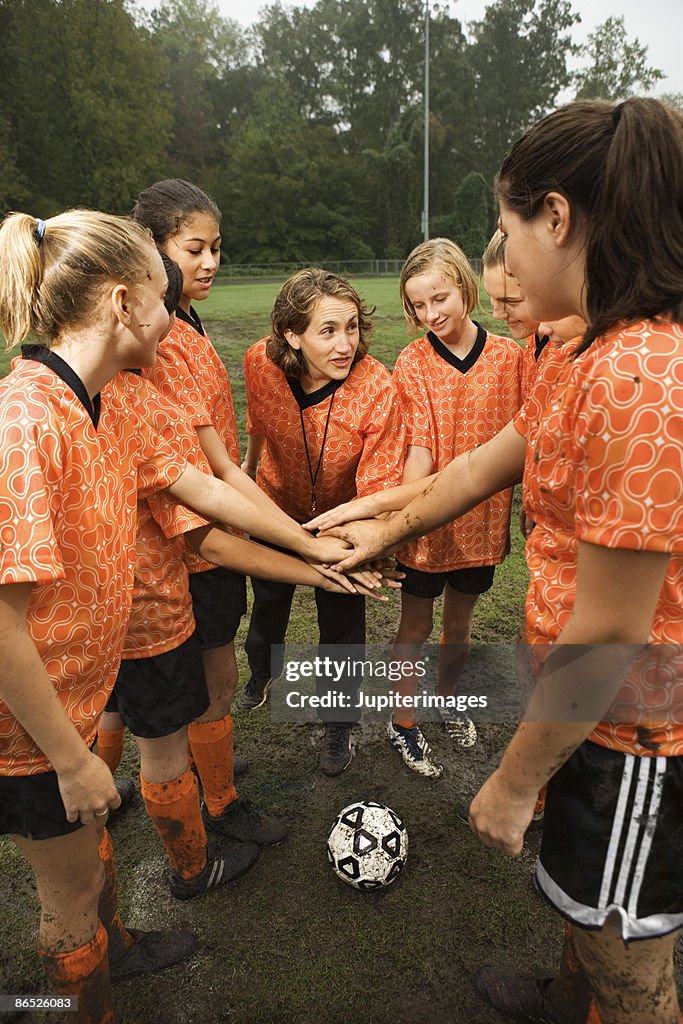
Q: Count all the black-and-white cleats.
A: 2